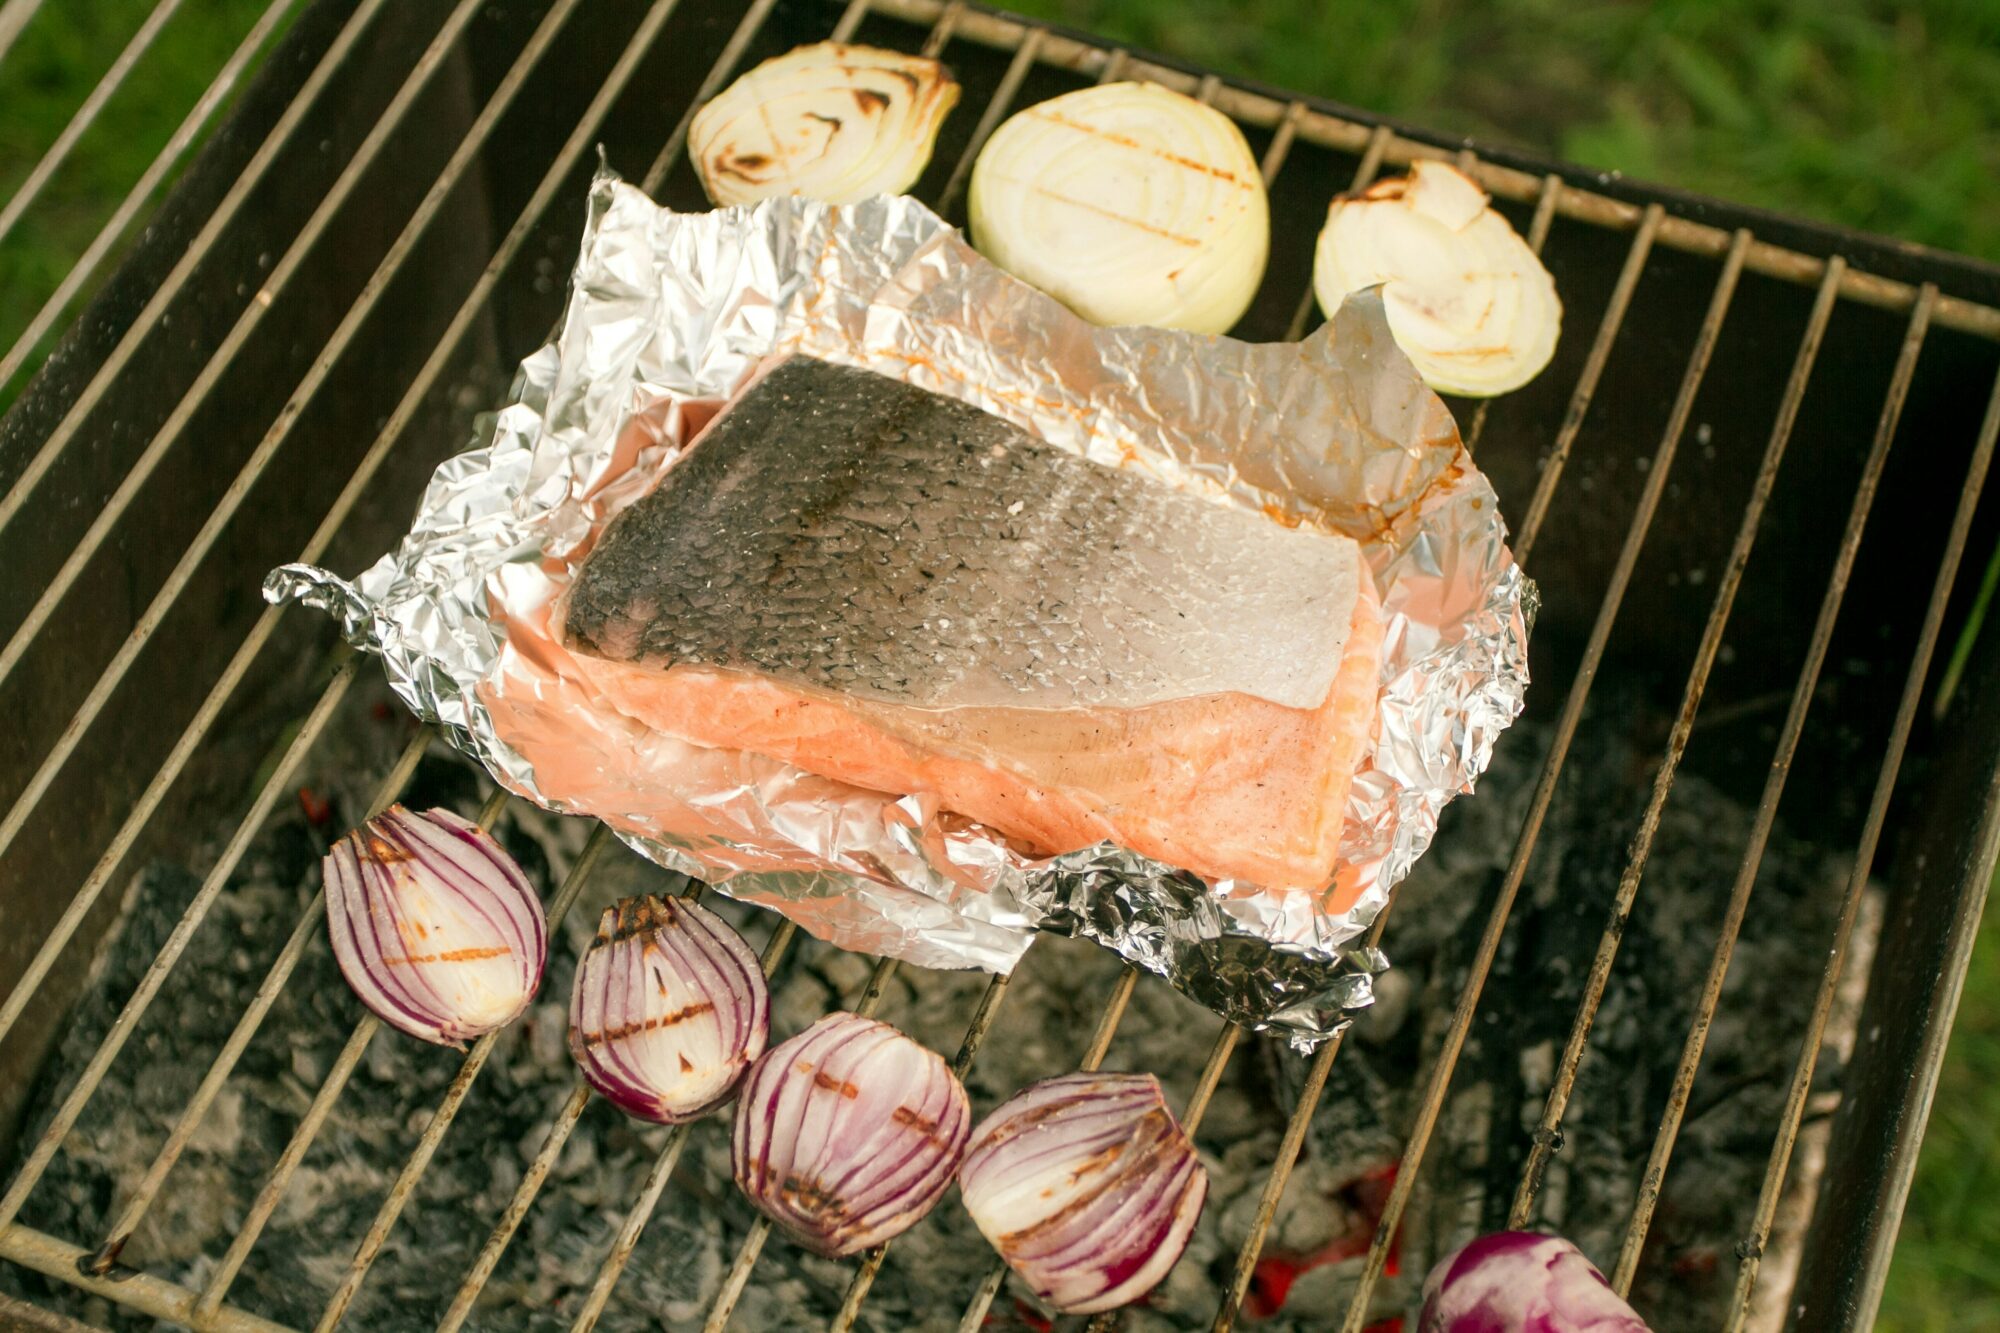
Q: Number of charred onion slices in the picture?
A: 7